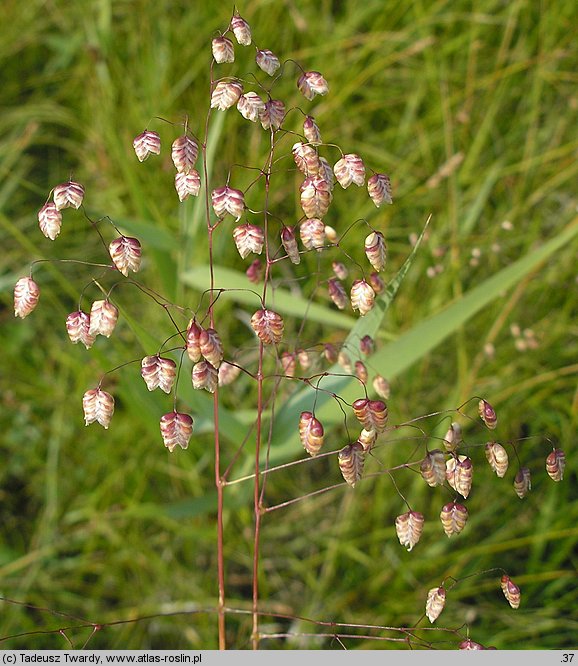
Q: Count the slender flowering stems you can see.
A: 2